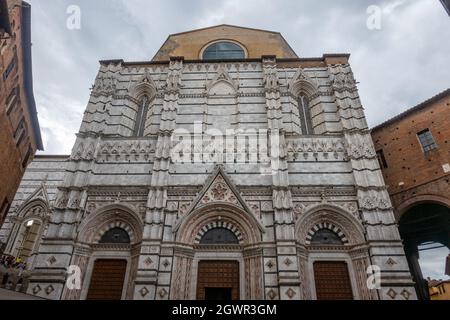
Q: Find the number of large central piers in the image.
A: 2